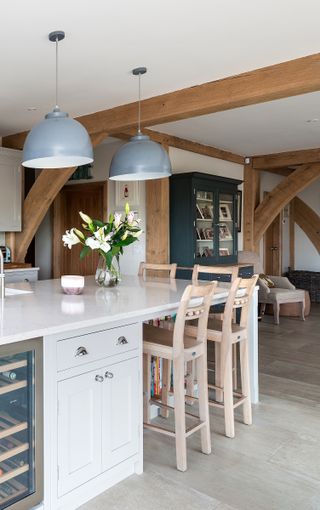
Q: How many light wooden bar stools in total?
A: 4